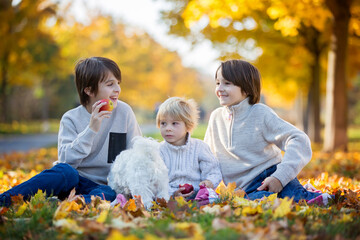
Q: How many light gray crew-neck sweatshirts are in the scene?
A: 1